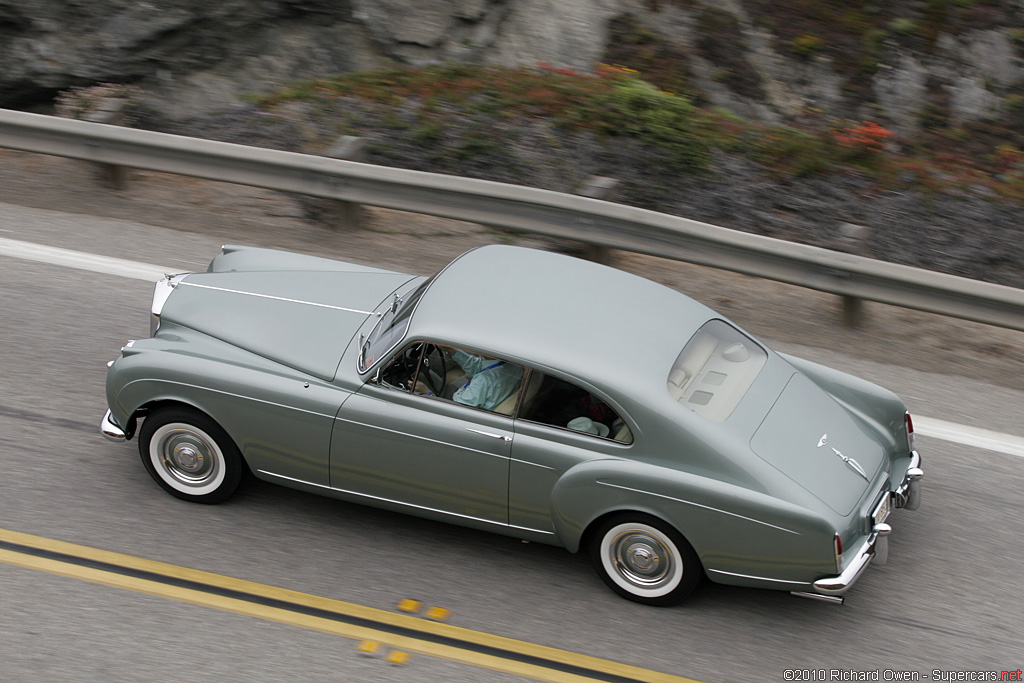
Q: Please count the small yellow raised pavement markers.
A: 4